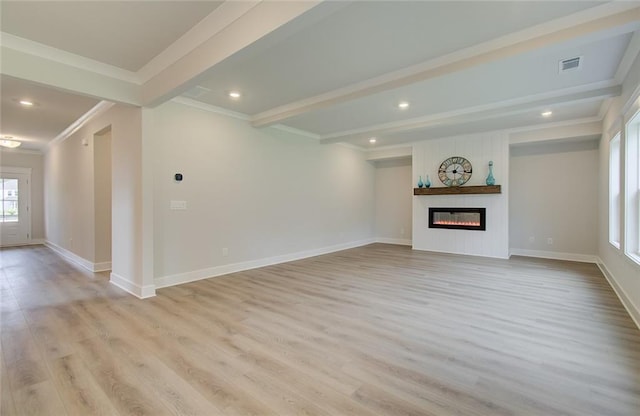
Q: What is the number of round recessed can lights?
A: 5